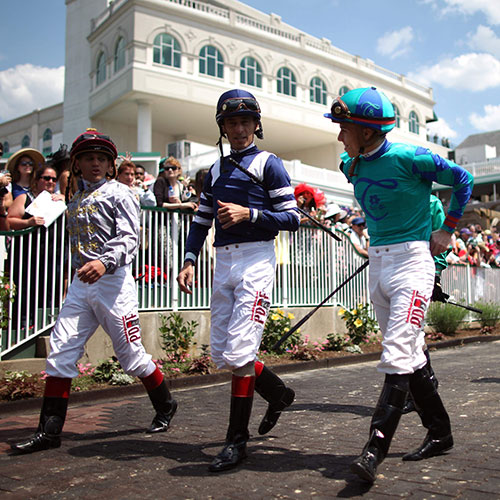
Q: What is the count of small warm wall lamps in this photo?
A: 0